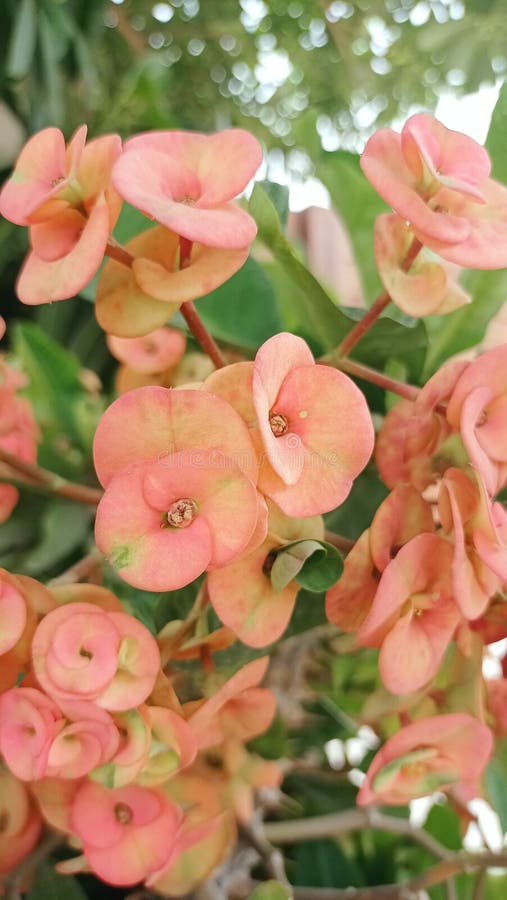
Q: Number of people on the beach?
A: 0